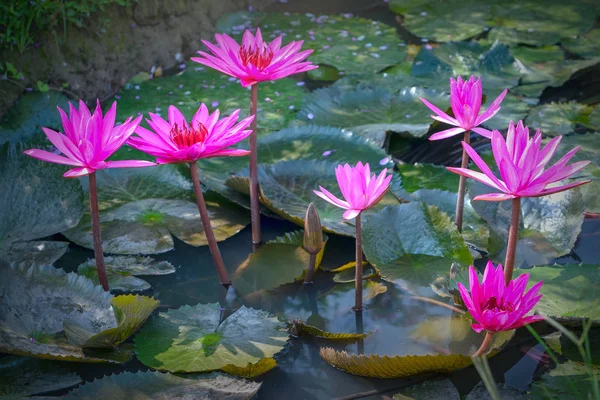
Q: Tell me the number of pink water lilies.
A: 7